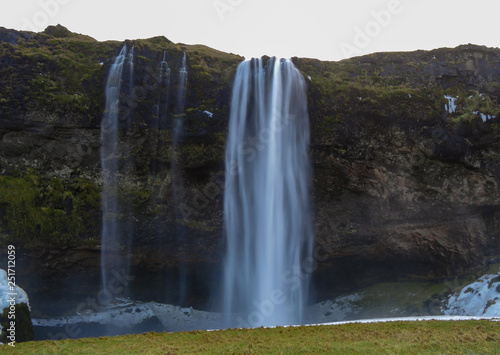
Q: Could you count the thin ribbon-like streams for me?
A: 4